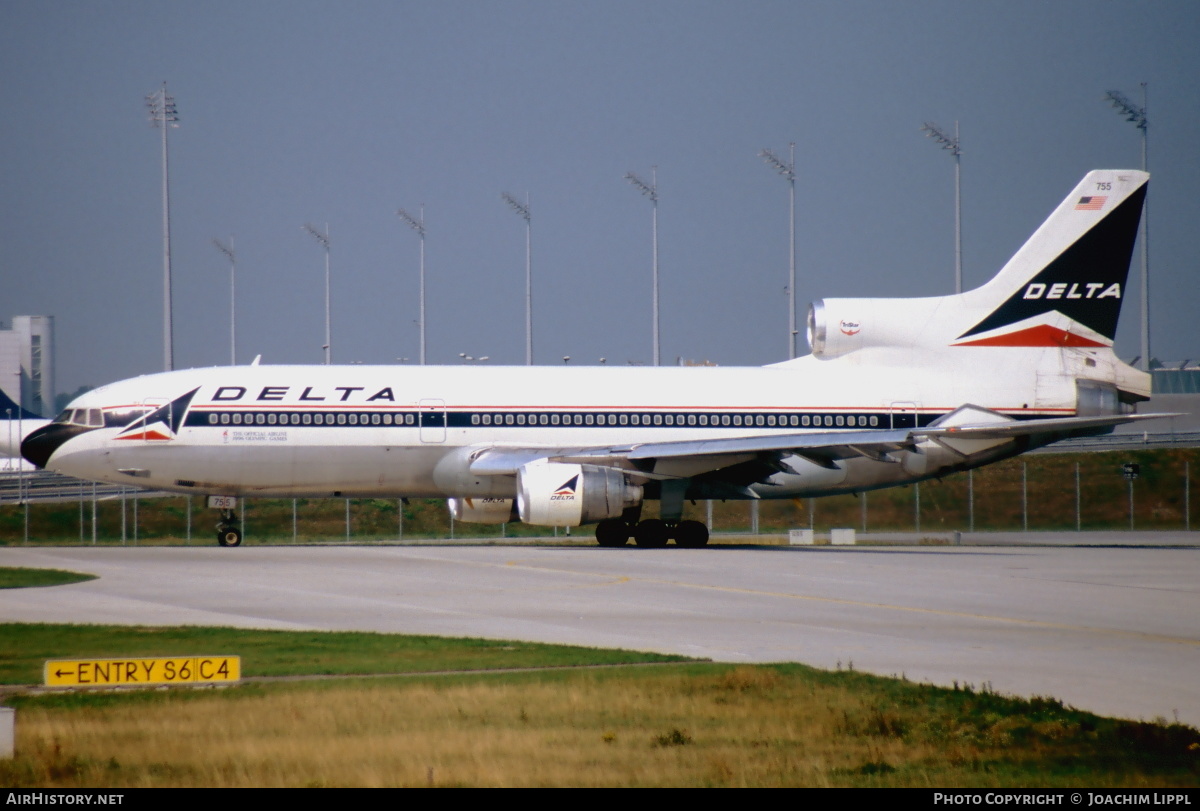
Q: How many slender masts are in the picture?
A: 9